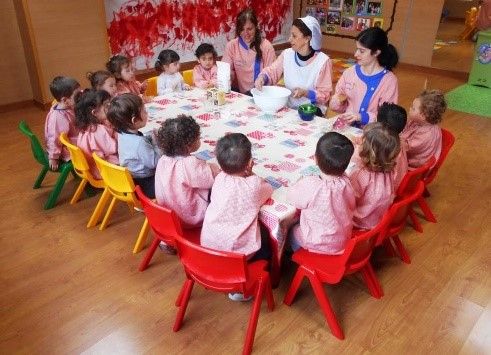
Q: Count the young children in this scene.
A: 13